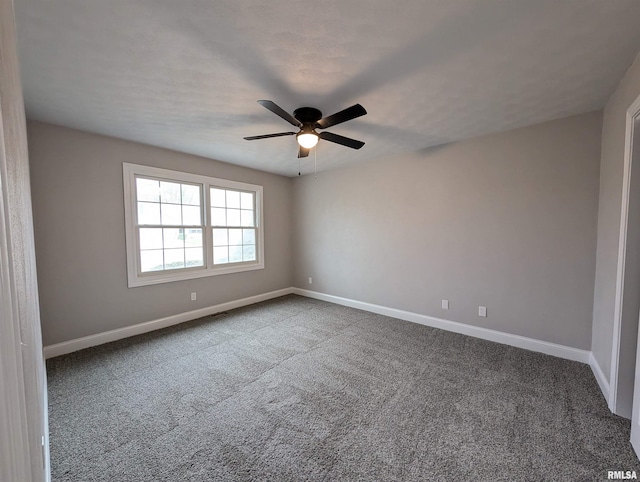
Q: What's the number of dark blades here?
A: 5